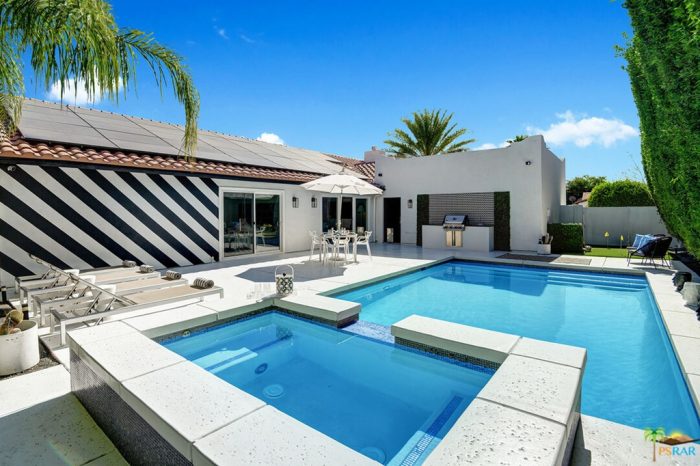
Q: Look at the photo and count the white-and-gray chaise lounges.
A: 4